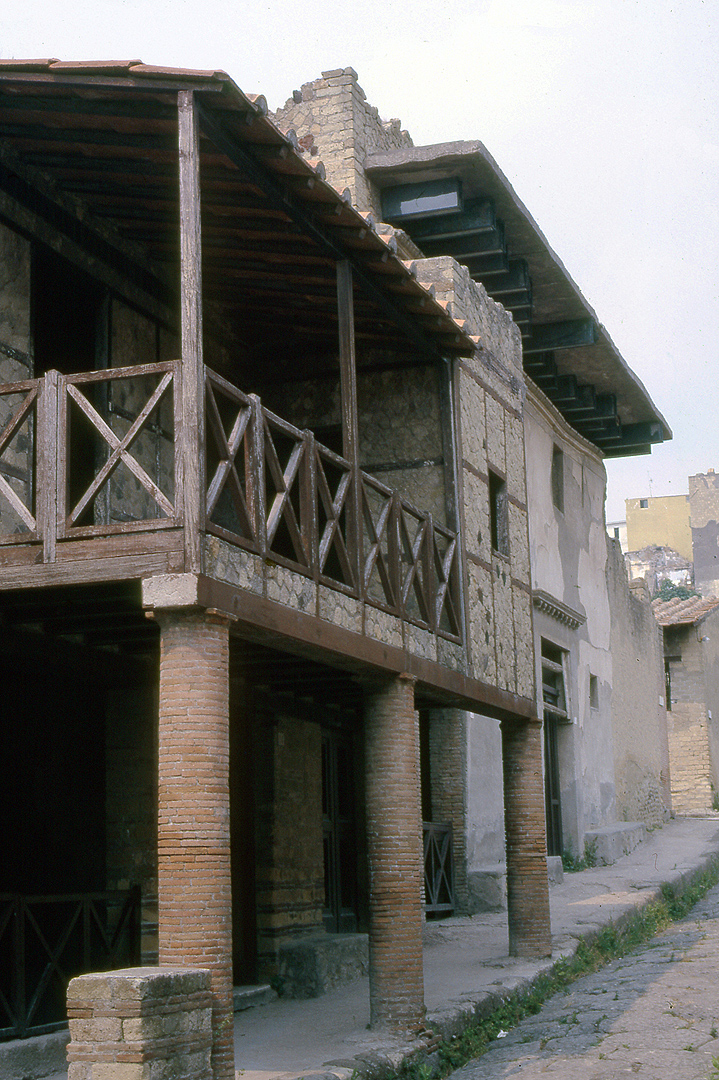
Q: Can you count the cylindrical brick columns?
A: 3